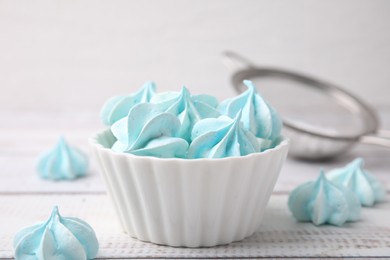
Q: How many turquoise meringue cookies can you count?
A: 9